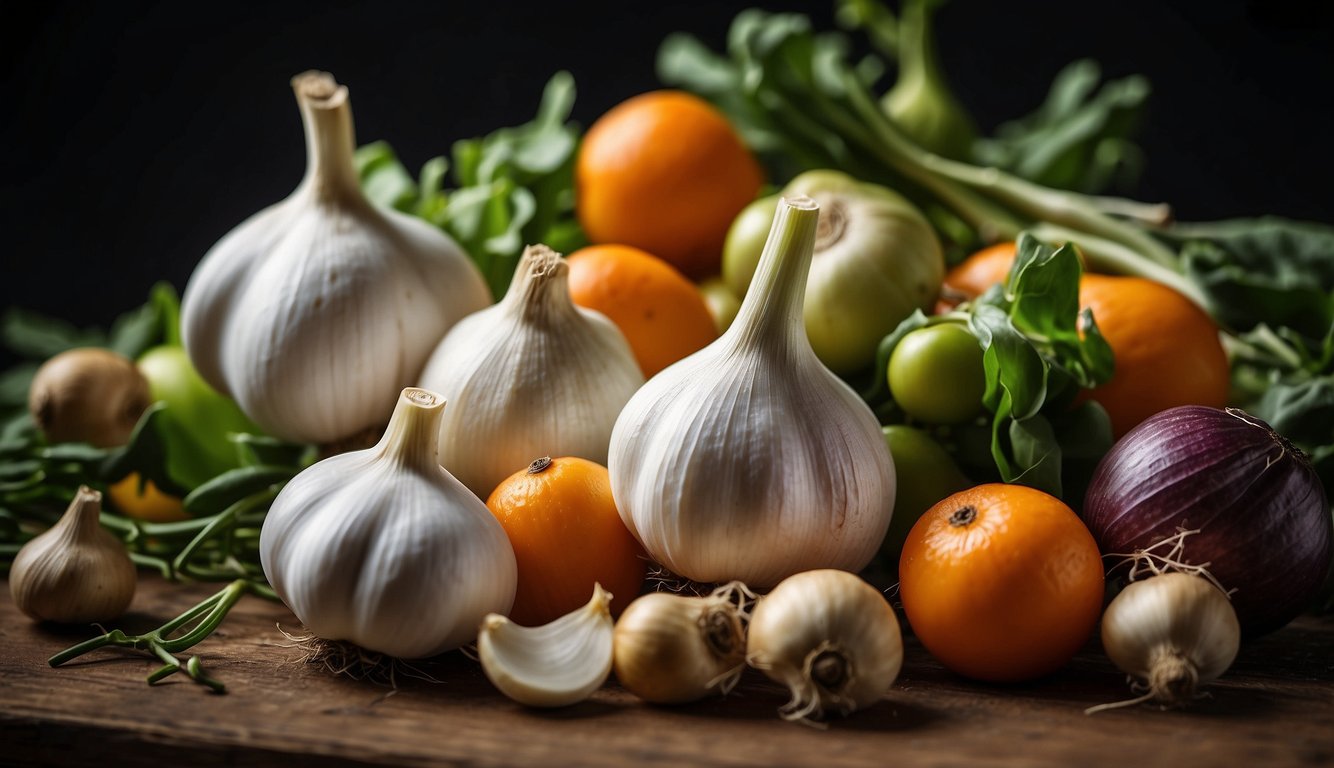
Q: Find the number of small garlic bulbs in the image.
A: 4